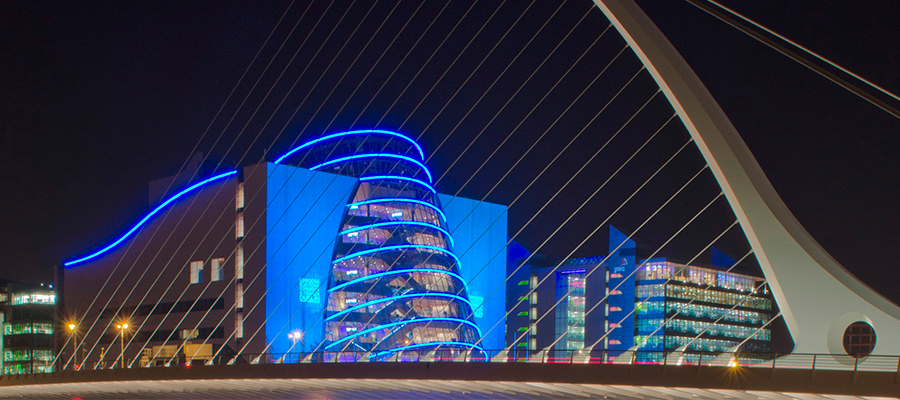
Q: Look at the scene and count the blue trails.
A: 11